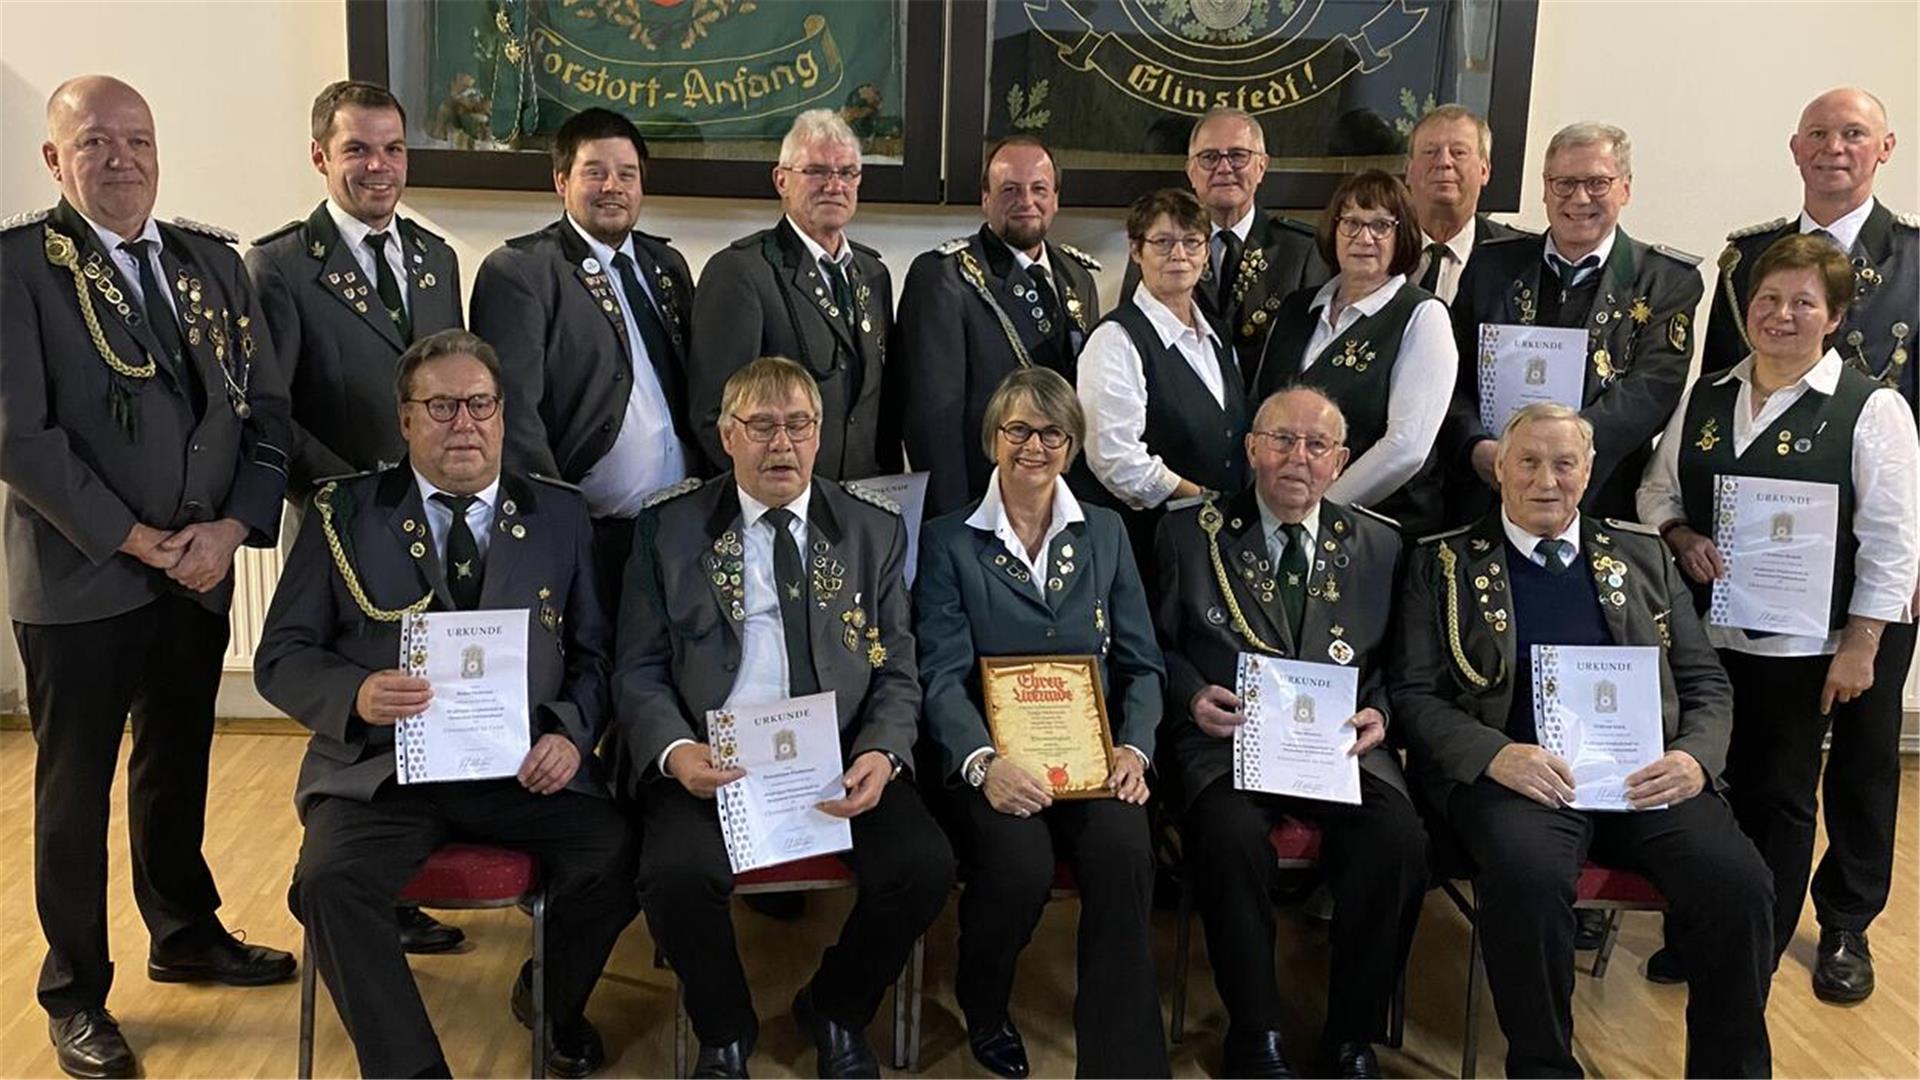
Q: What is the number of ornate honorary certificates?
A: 1